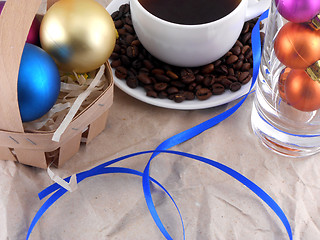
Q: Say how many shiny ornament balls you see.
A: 6